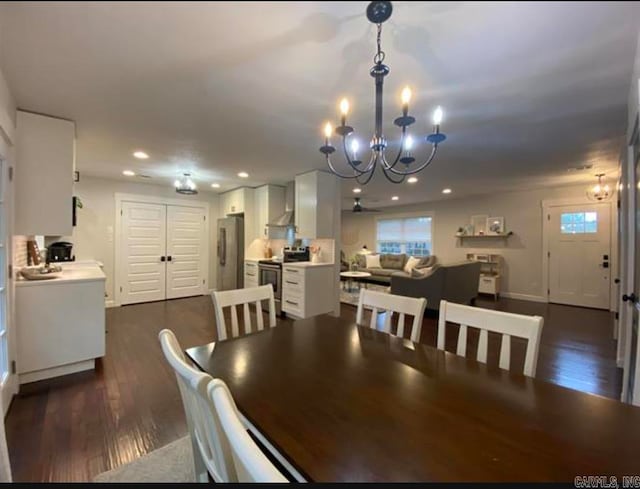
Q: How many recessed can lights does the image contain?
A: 8